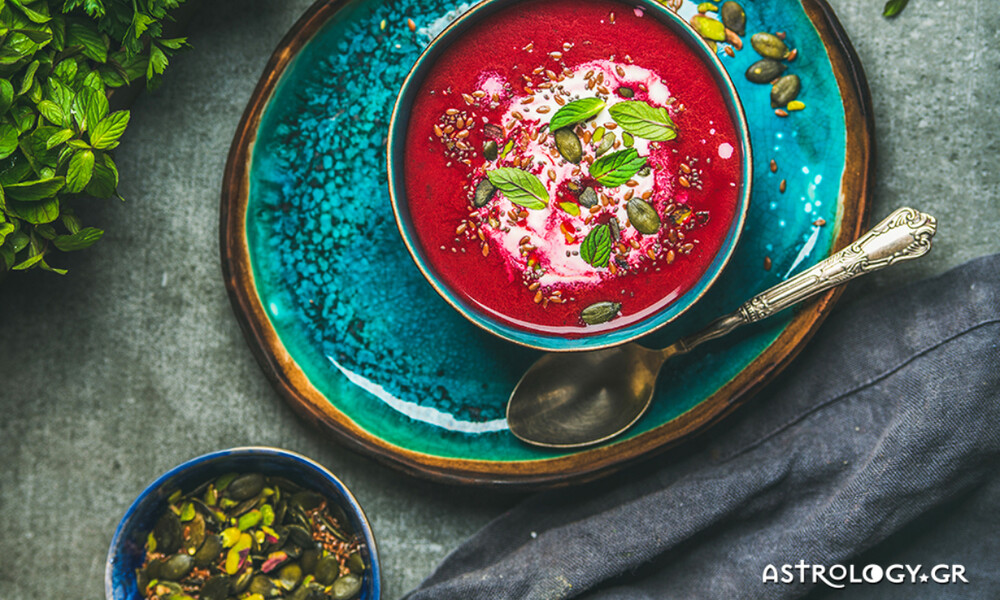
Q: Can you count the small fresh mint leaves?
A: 5